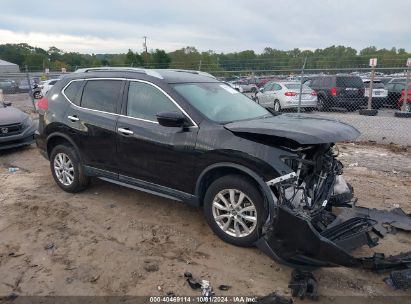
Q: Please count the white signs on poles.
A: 2